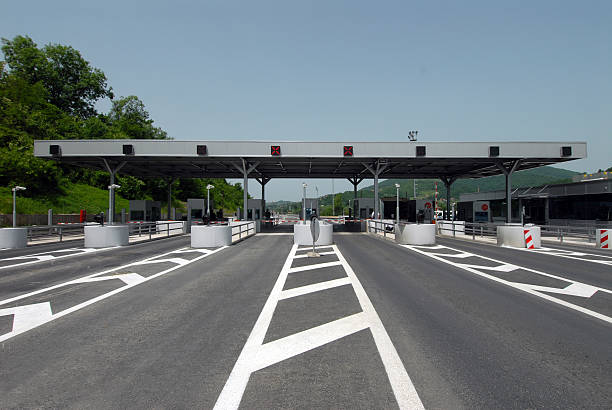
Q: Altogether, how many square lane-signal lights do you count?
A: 8